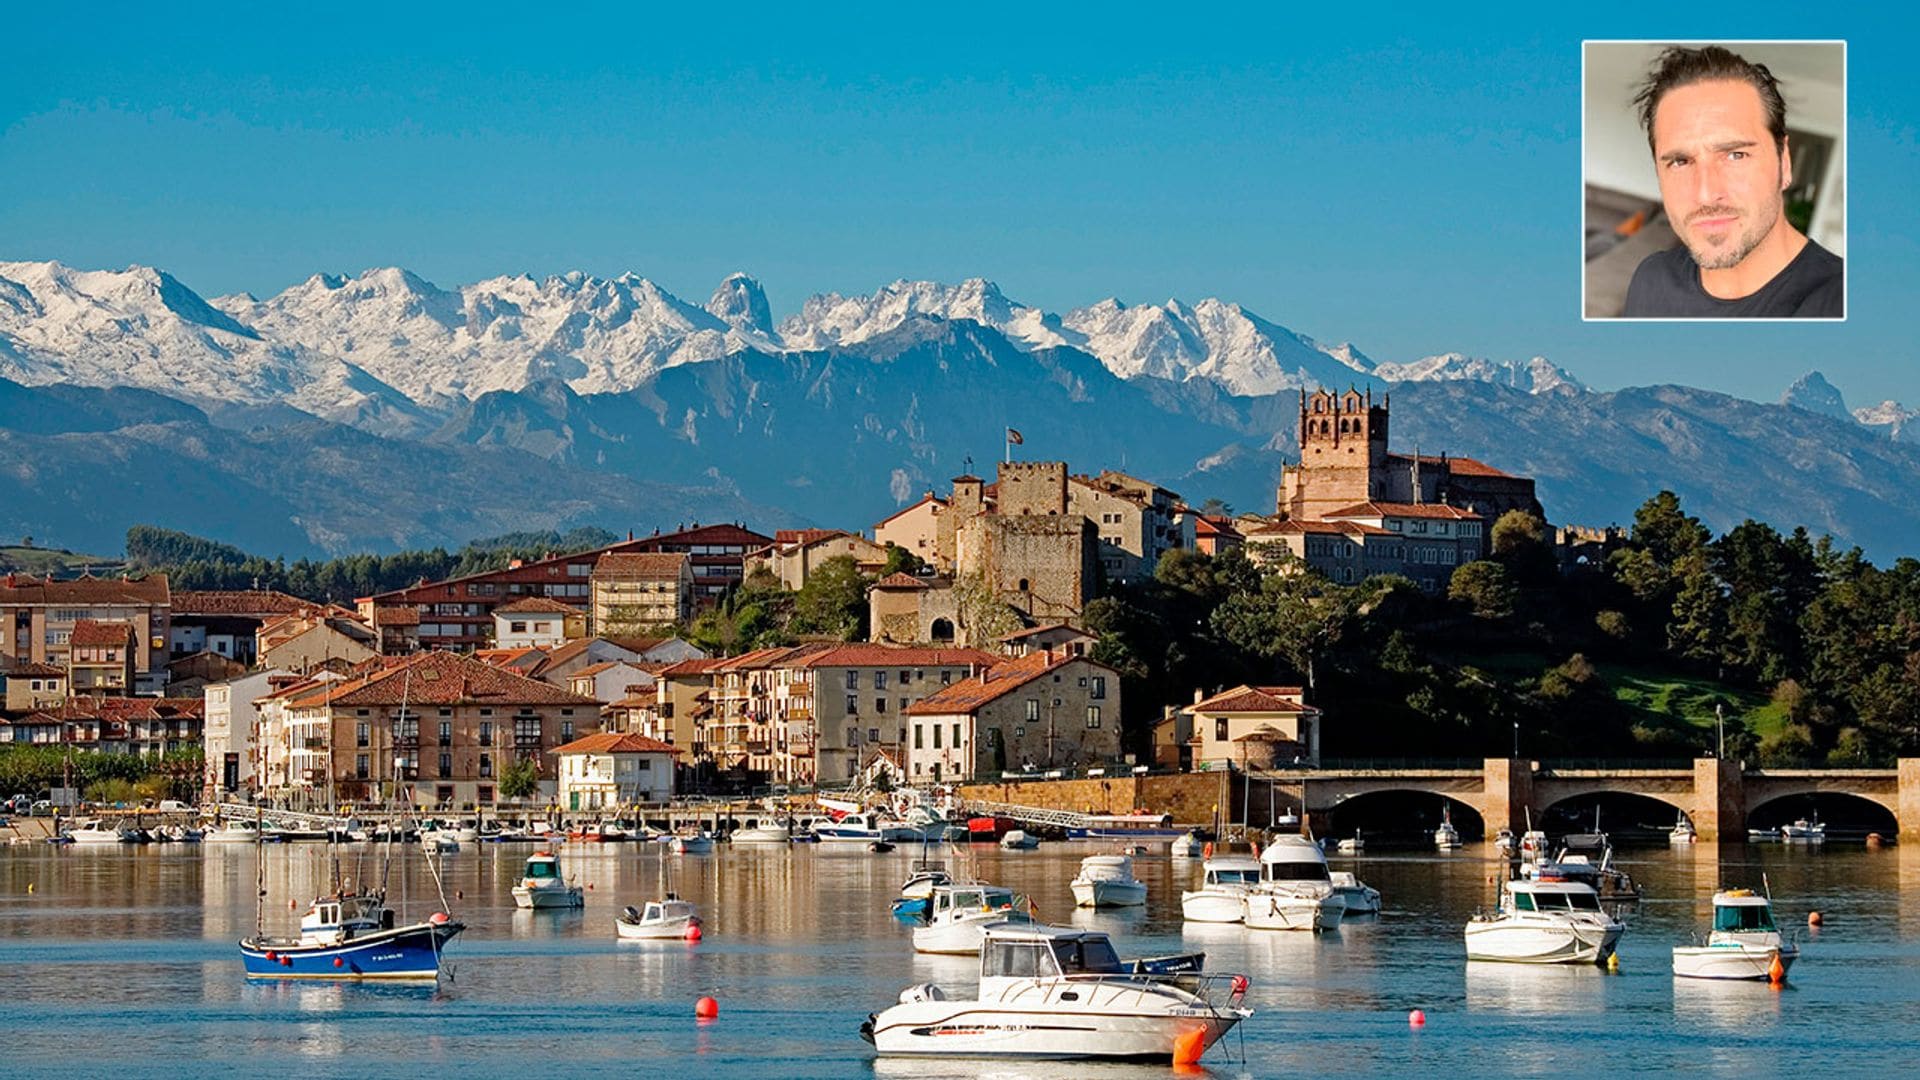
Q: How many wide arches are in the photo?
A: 3